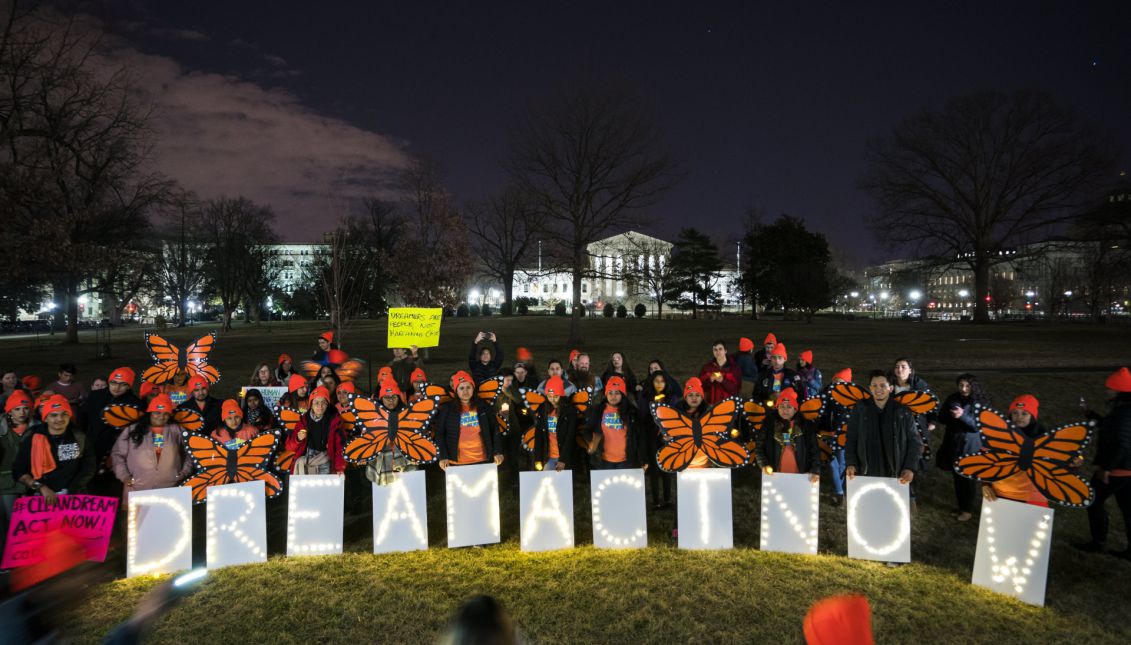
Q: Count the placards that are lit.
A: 11